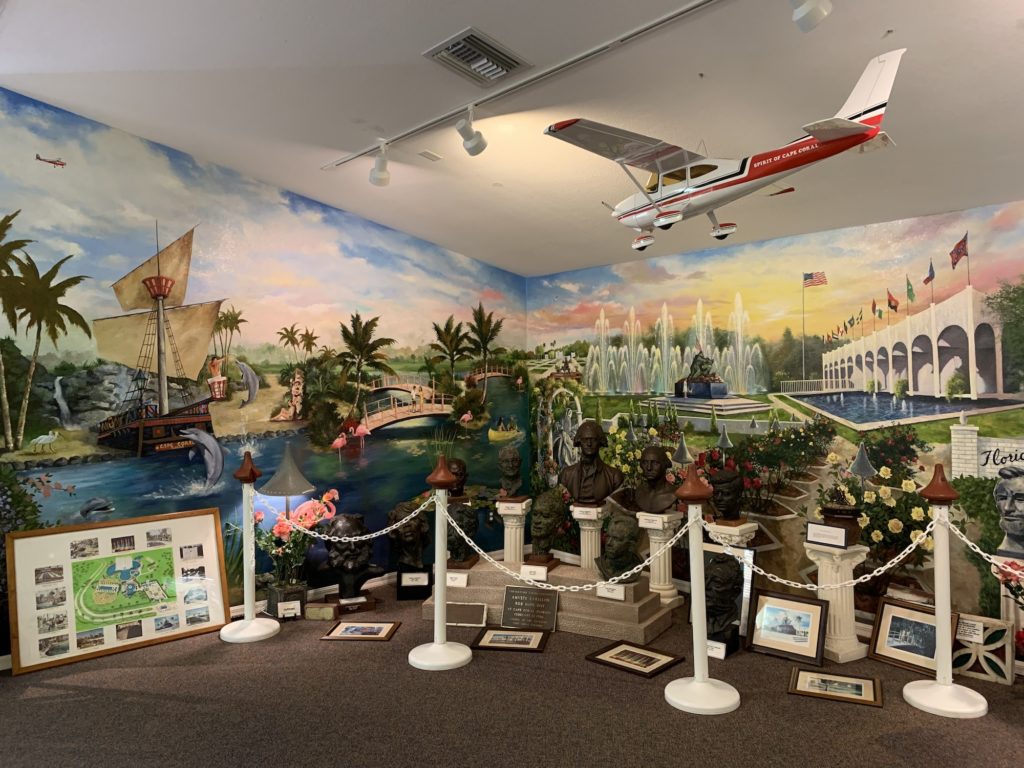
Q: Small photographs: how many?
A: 14